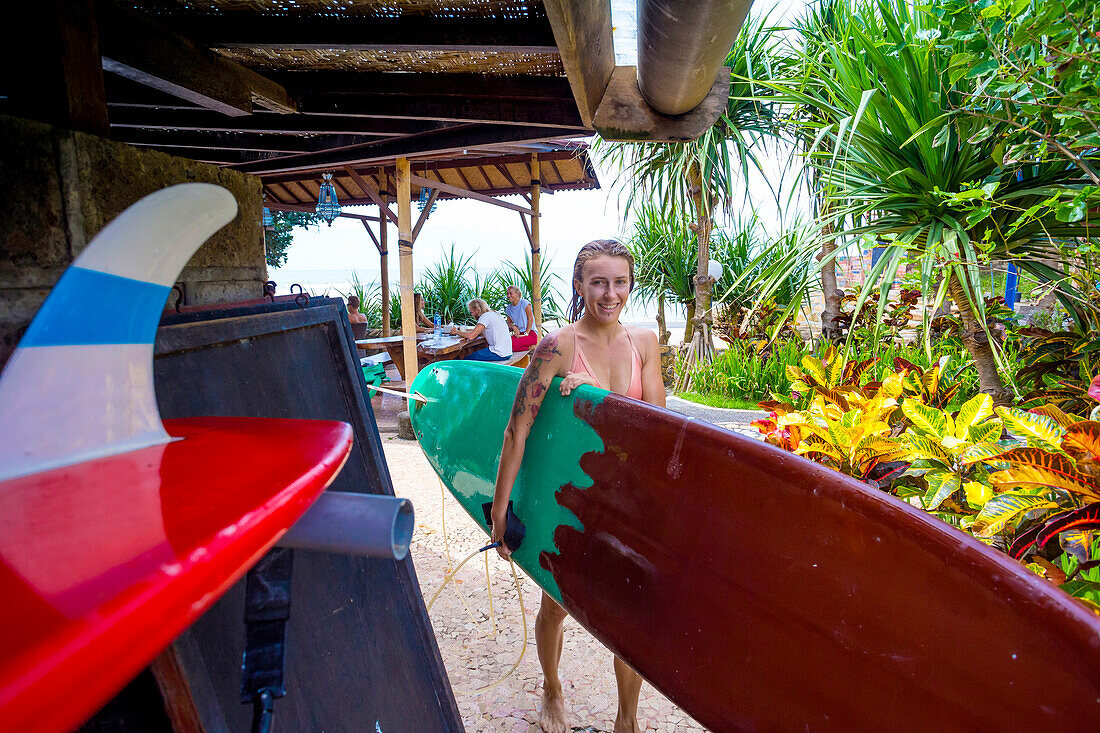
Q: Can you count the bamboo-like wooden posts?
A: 3